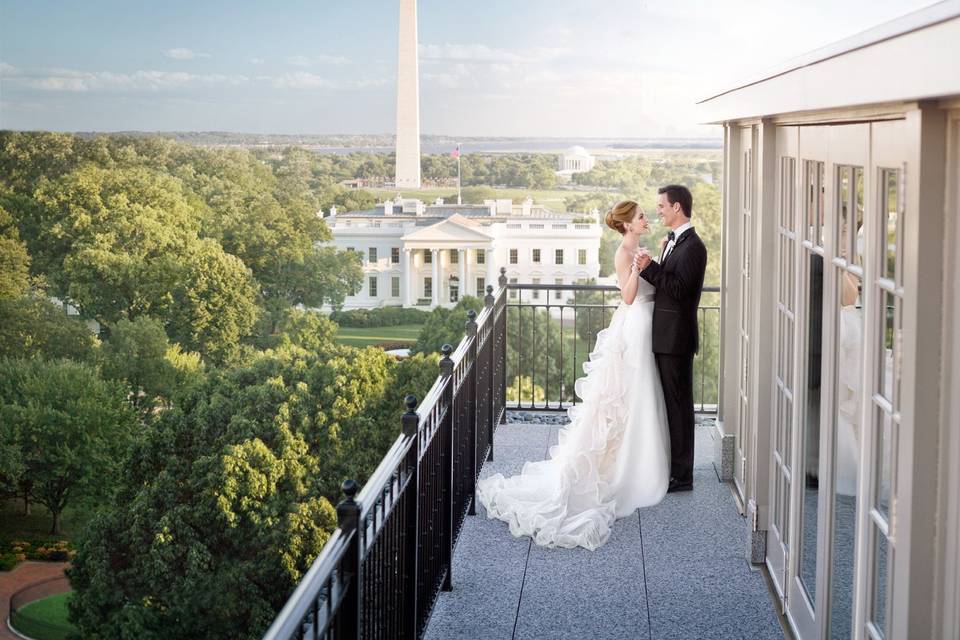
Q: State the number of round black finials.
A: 6